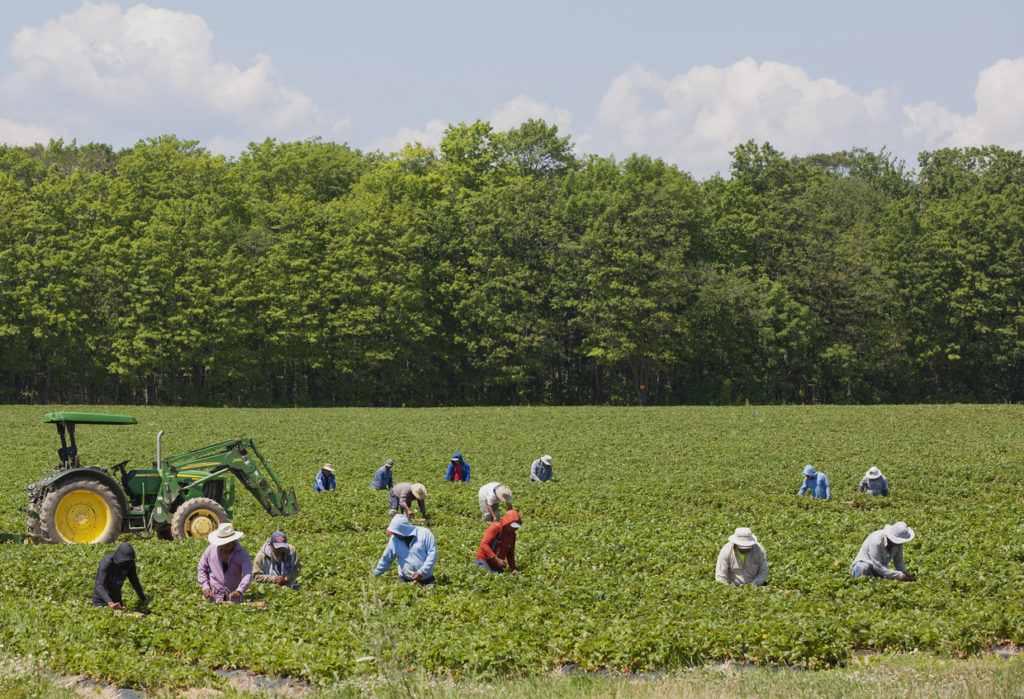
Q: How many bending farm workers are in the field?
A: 15